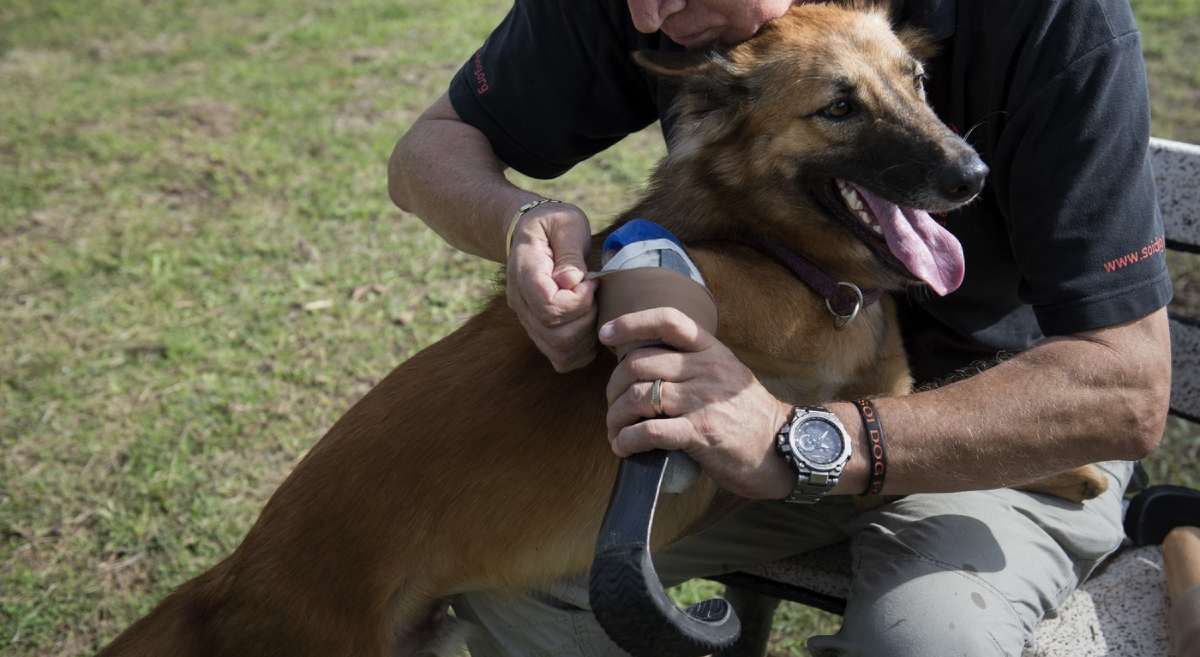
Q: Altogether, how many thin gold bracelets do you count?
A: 1